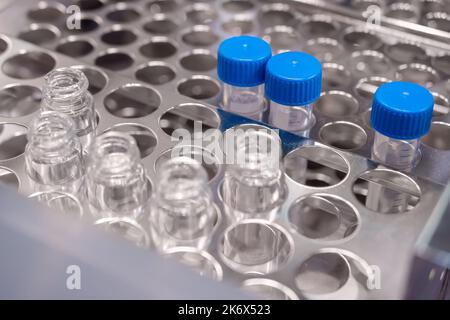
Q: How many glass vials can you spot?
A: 5